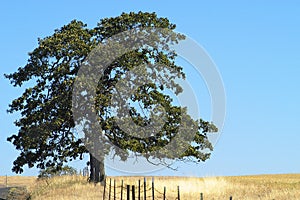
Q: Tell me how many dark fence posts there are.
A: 13